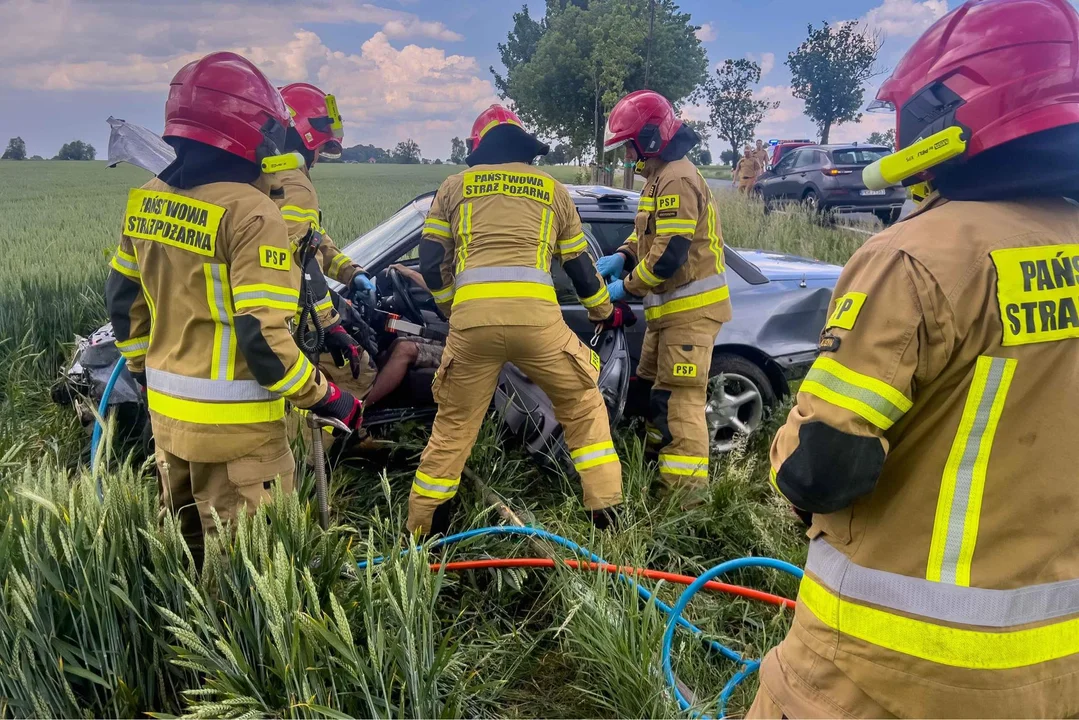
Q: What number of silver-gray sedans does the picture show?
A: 1